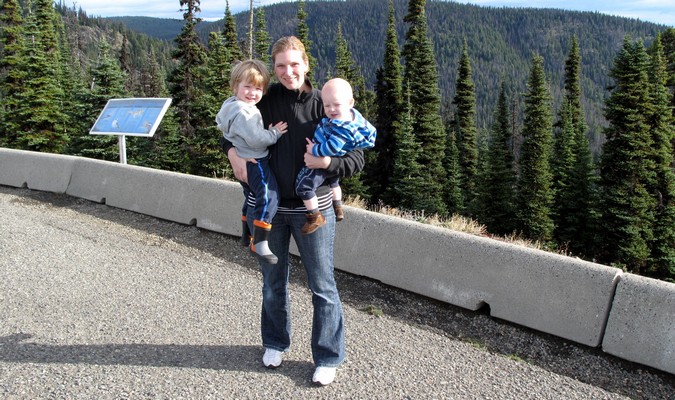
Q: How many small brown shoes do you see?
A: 2